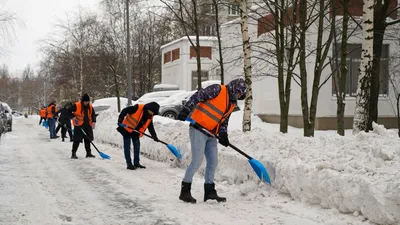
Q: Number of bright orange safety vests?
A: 5